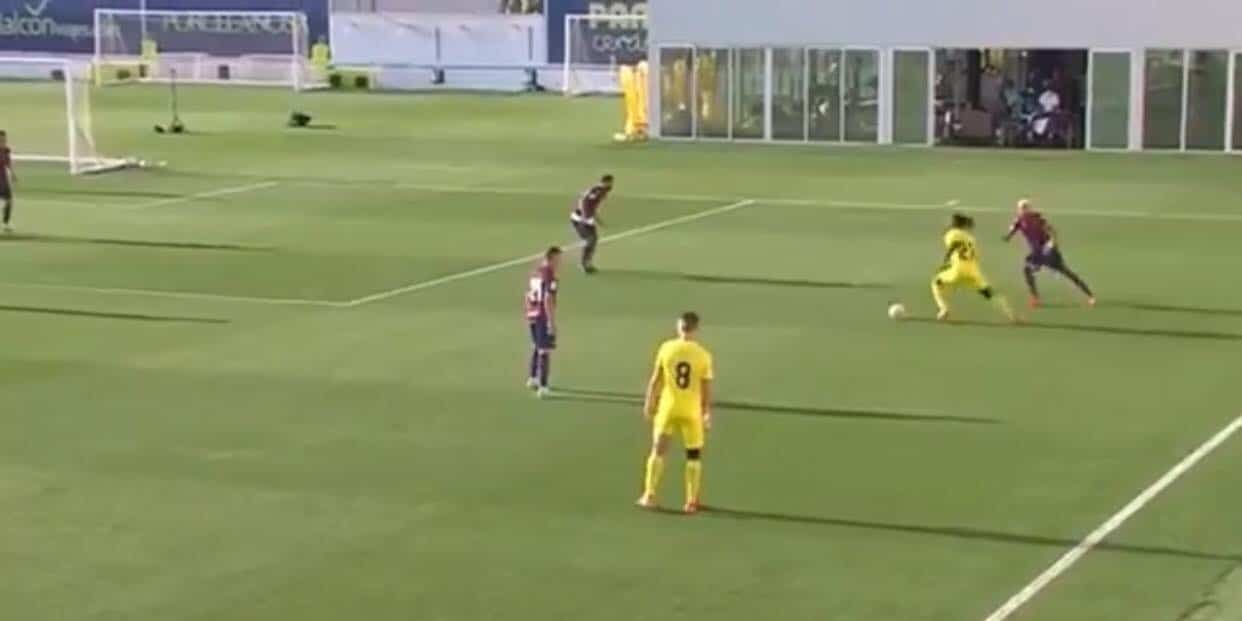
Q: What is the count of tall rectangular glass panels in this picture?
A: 11